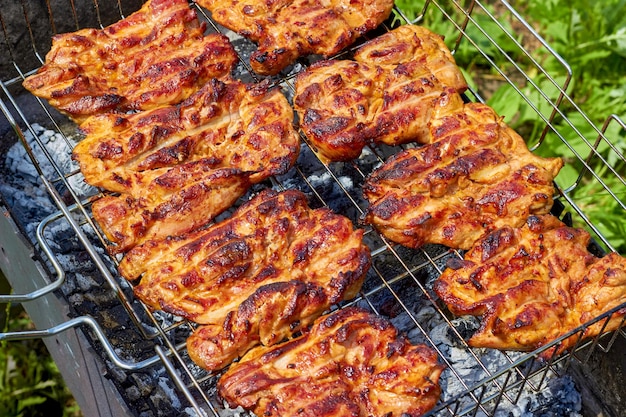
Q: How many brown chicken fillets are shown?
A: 8